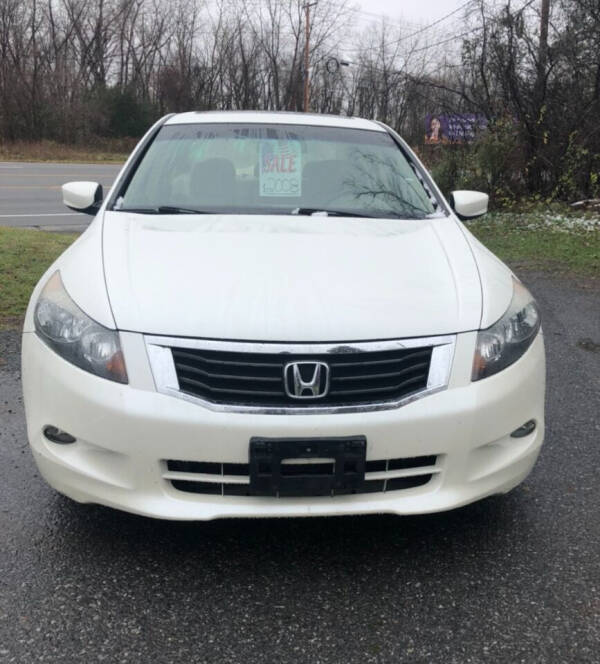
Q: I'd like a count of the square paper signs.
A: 1